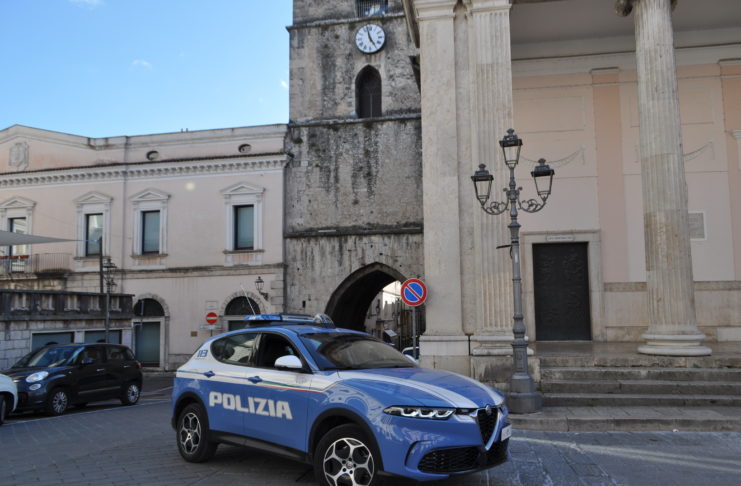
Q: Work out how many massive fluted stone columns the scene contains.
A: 2